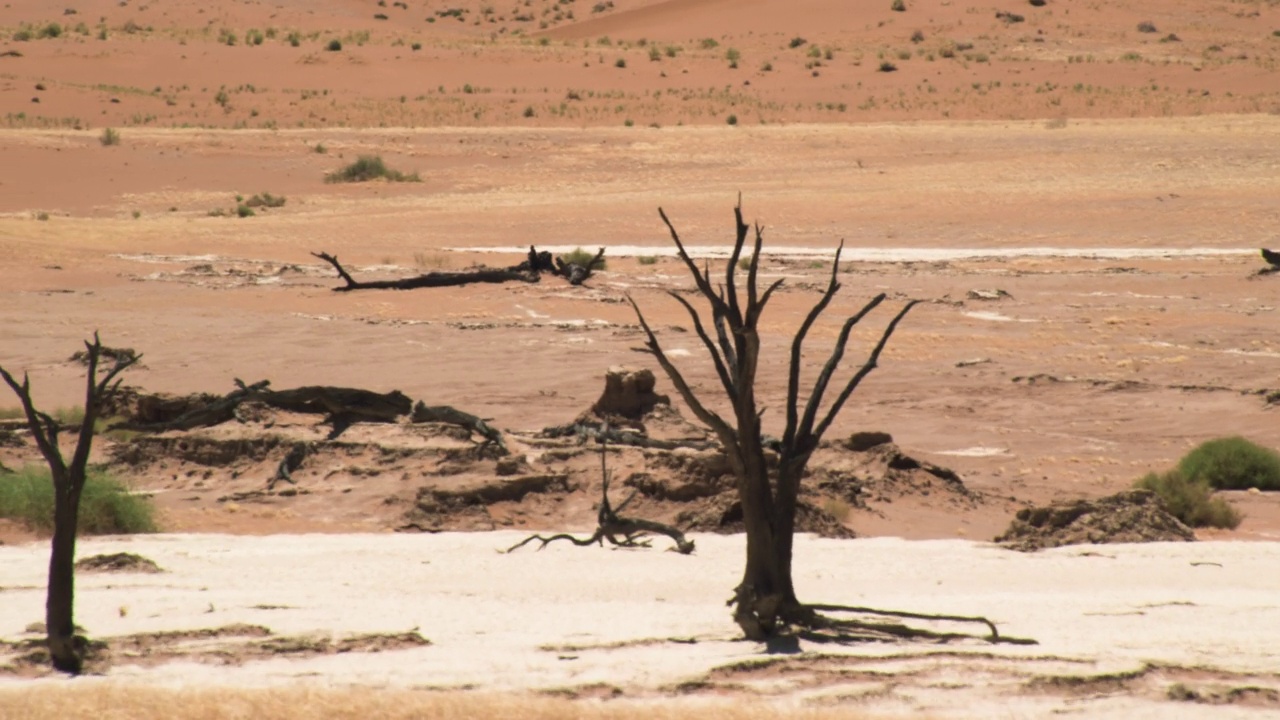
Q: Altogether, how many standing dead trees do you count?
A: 2